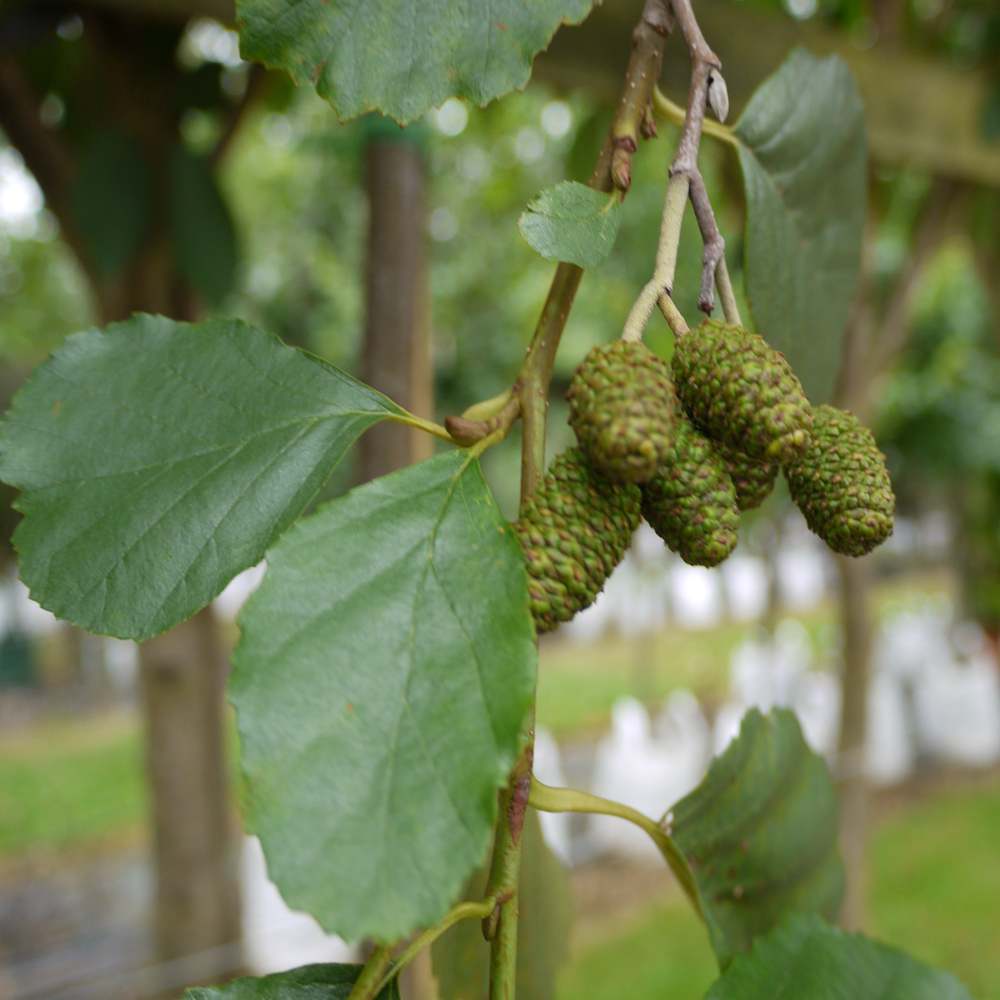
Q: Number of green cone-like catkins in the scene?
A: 6